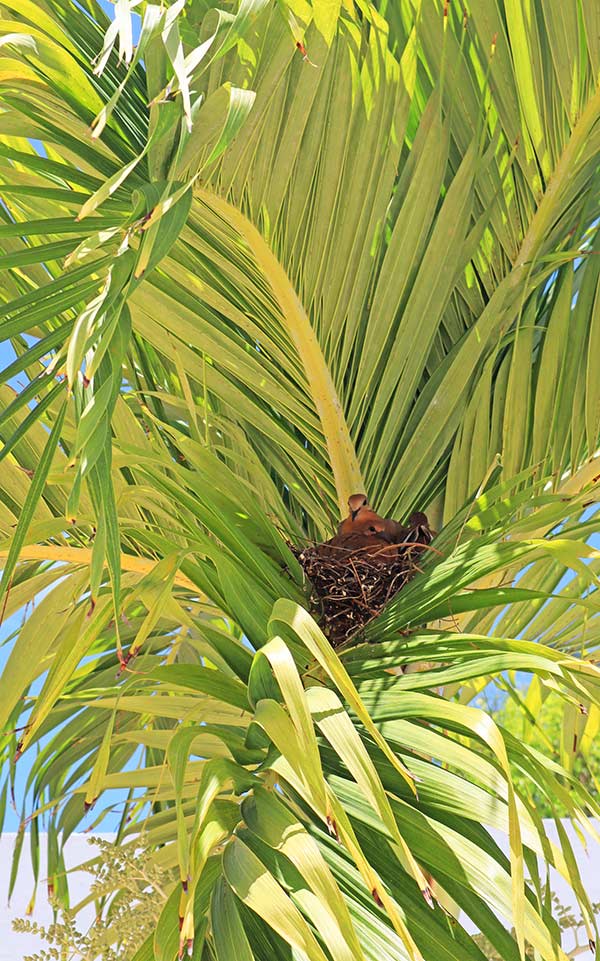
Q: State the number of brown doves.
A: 2